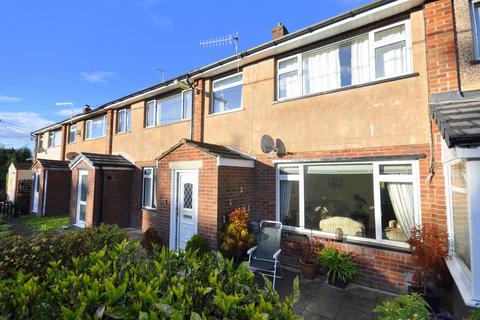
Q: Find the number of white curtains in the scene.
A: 4